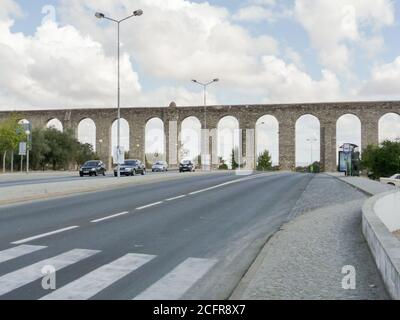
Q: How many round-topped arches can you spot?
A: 11